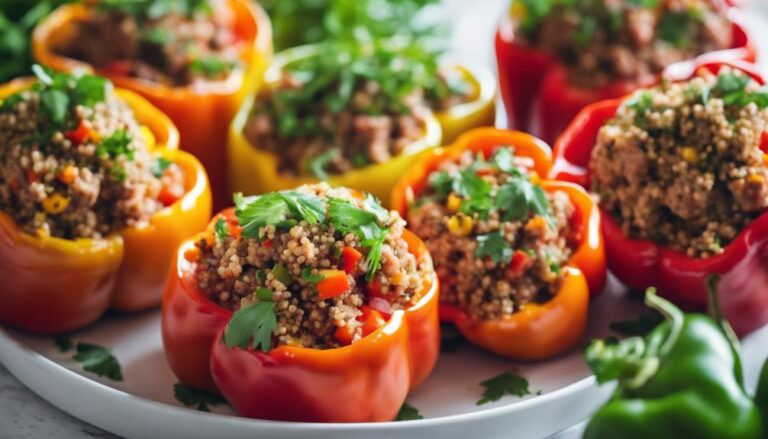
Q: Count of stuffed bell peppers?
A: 7